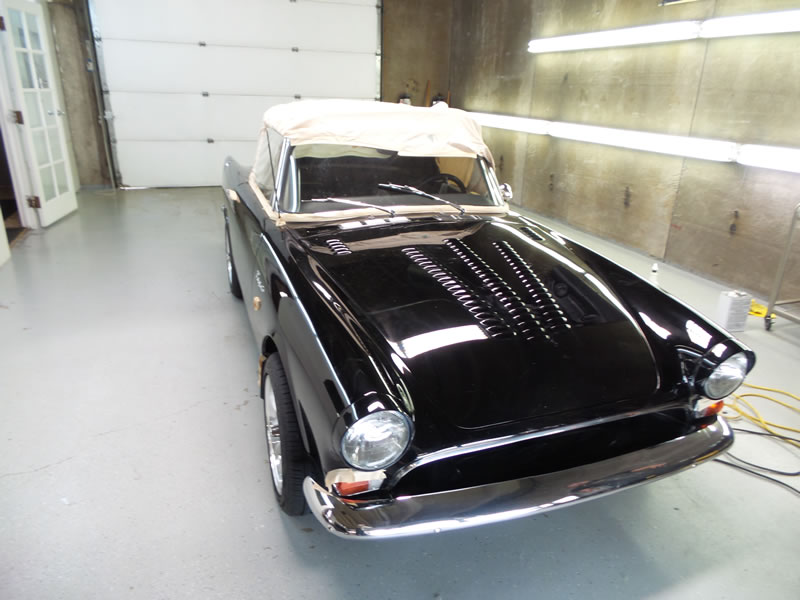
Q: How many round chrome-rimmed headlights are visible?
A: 2